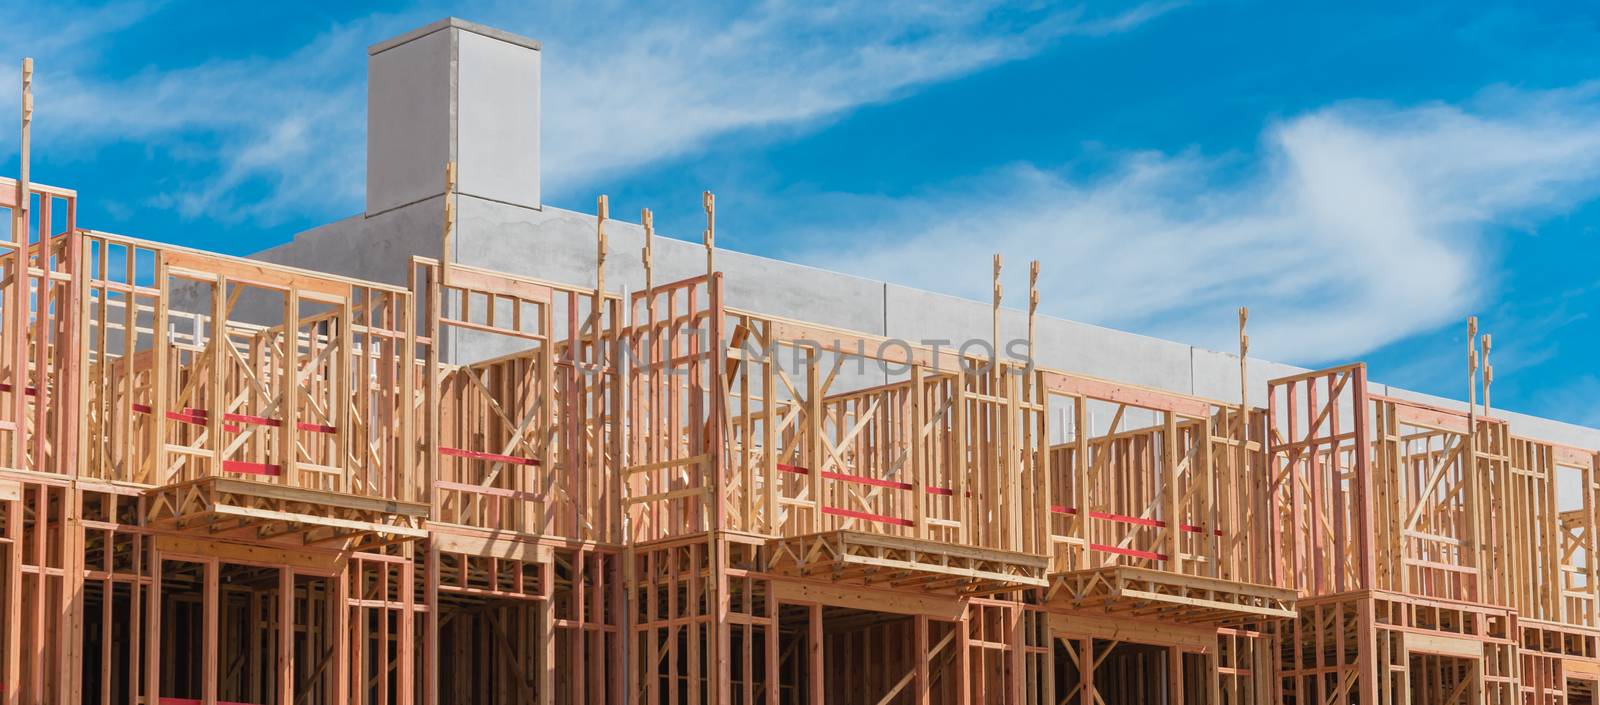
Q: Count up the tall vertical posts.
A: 10